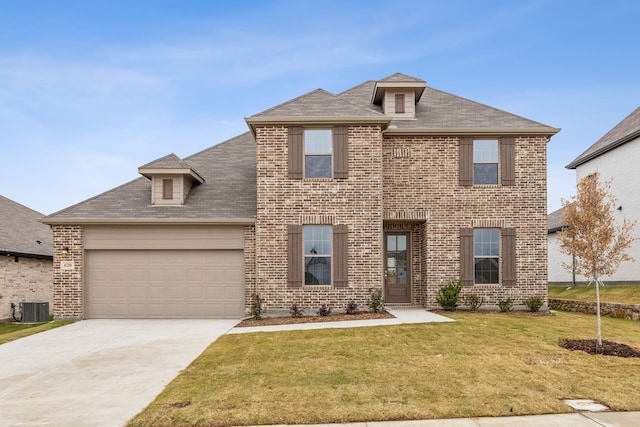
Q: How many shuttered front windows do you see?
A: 4